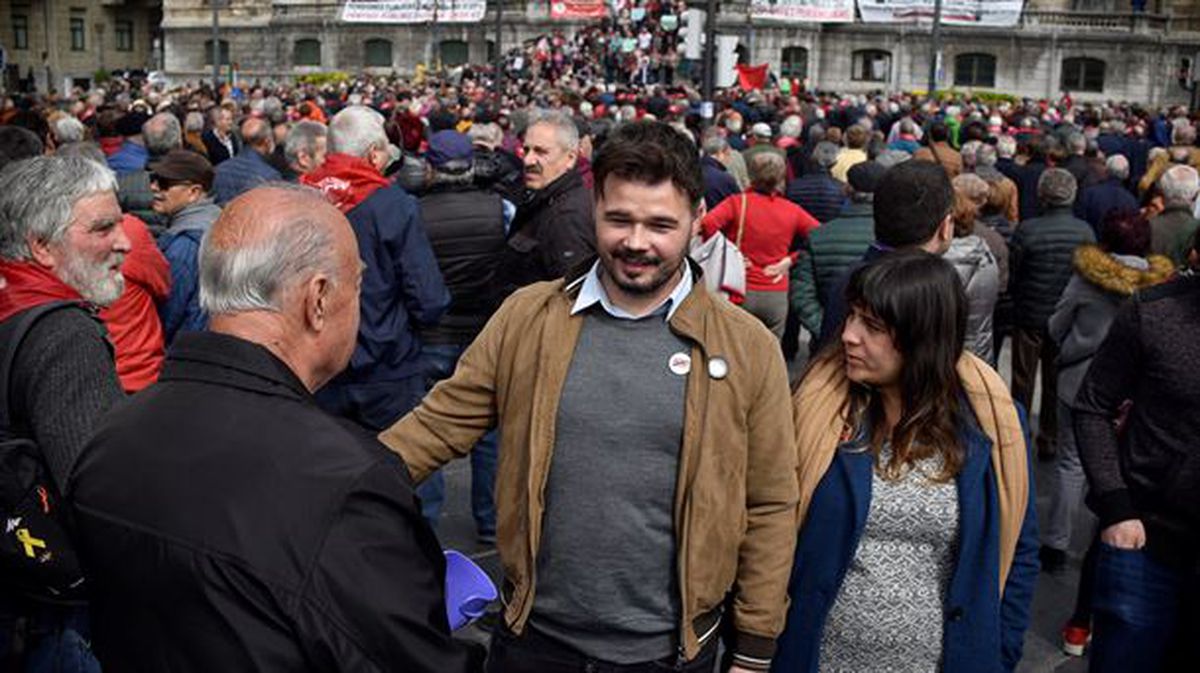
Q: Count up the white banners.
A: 3